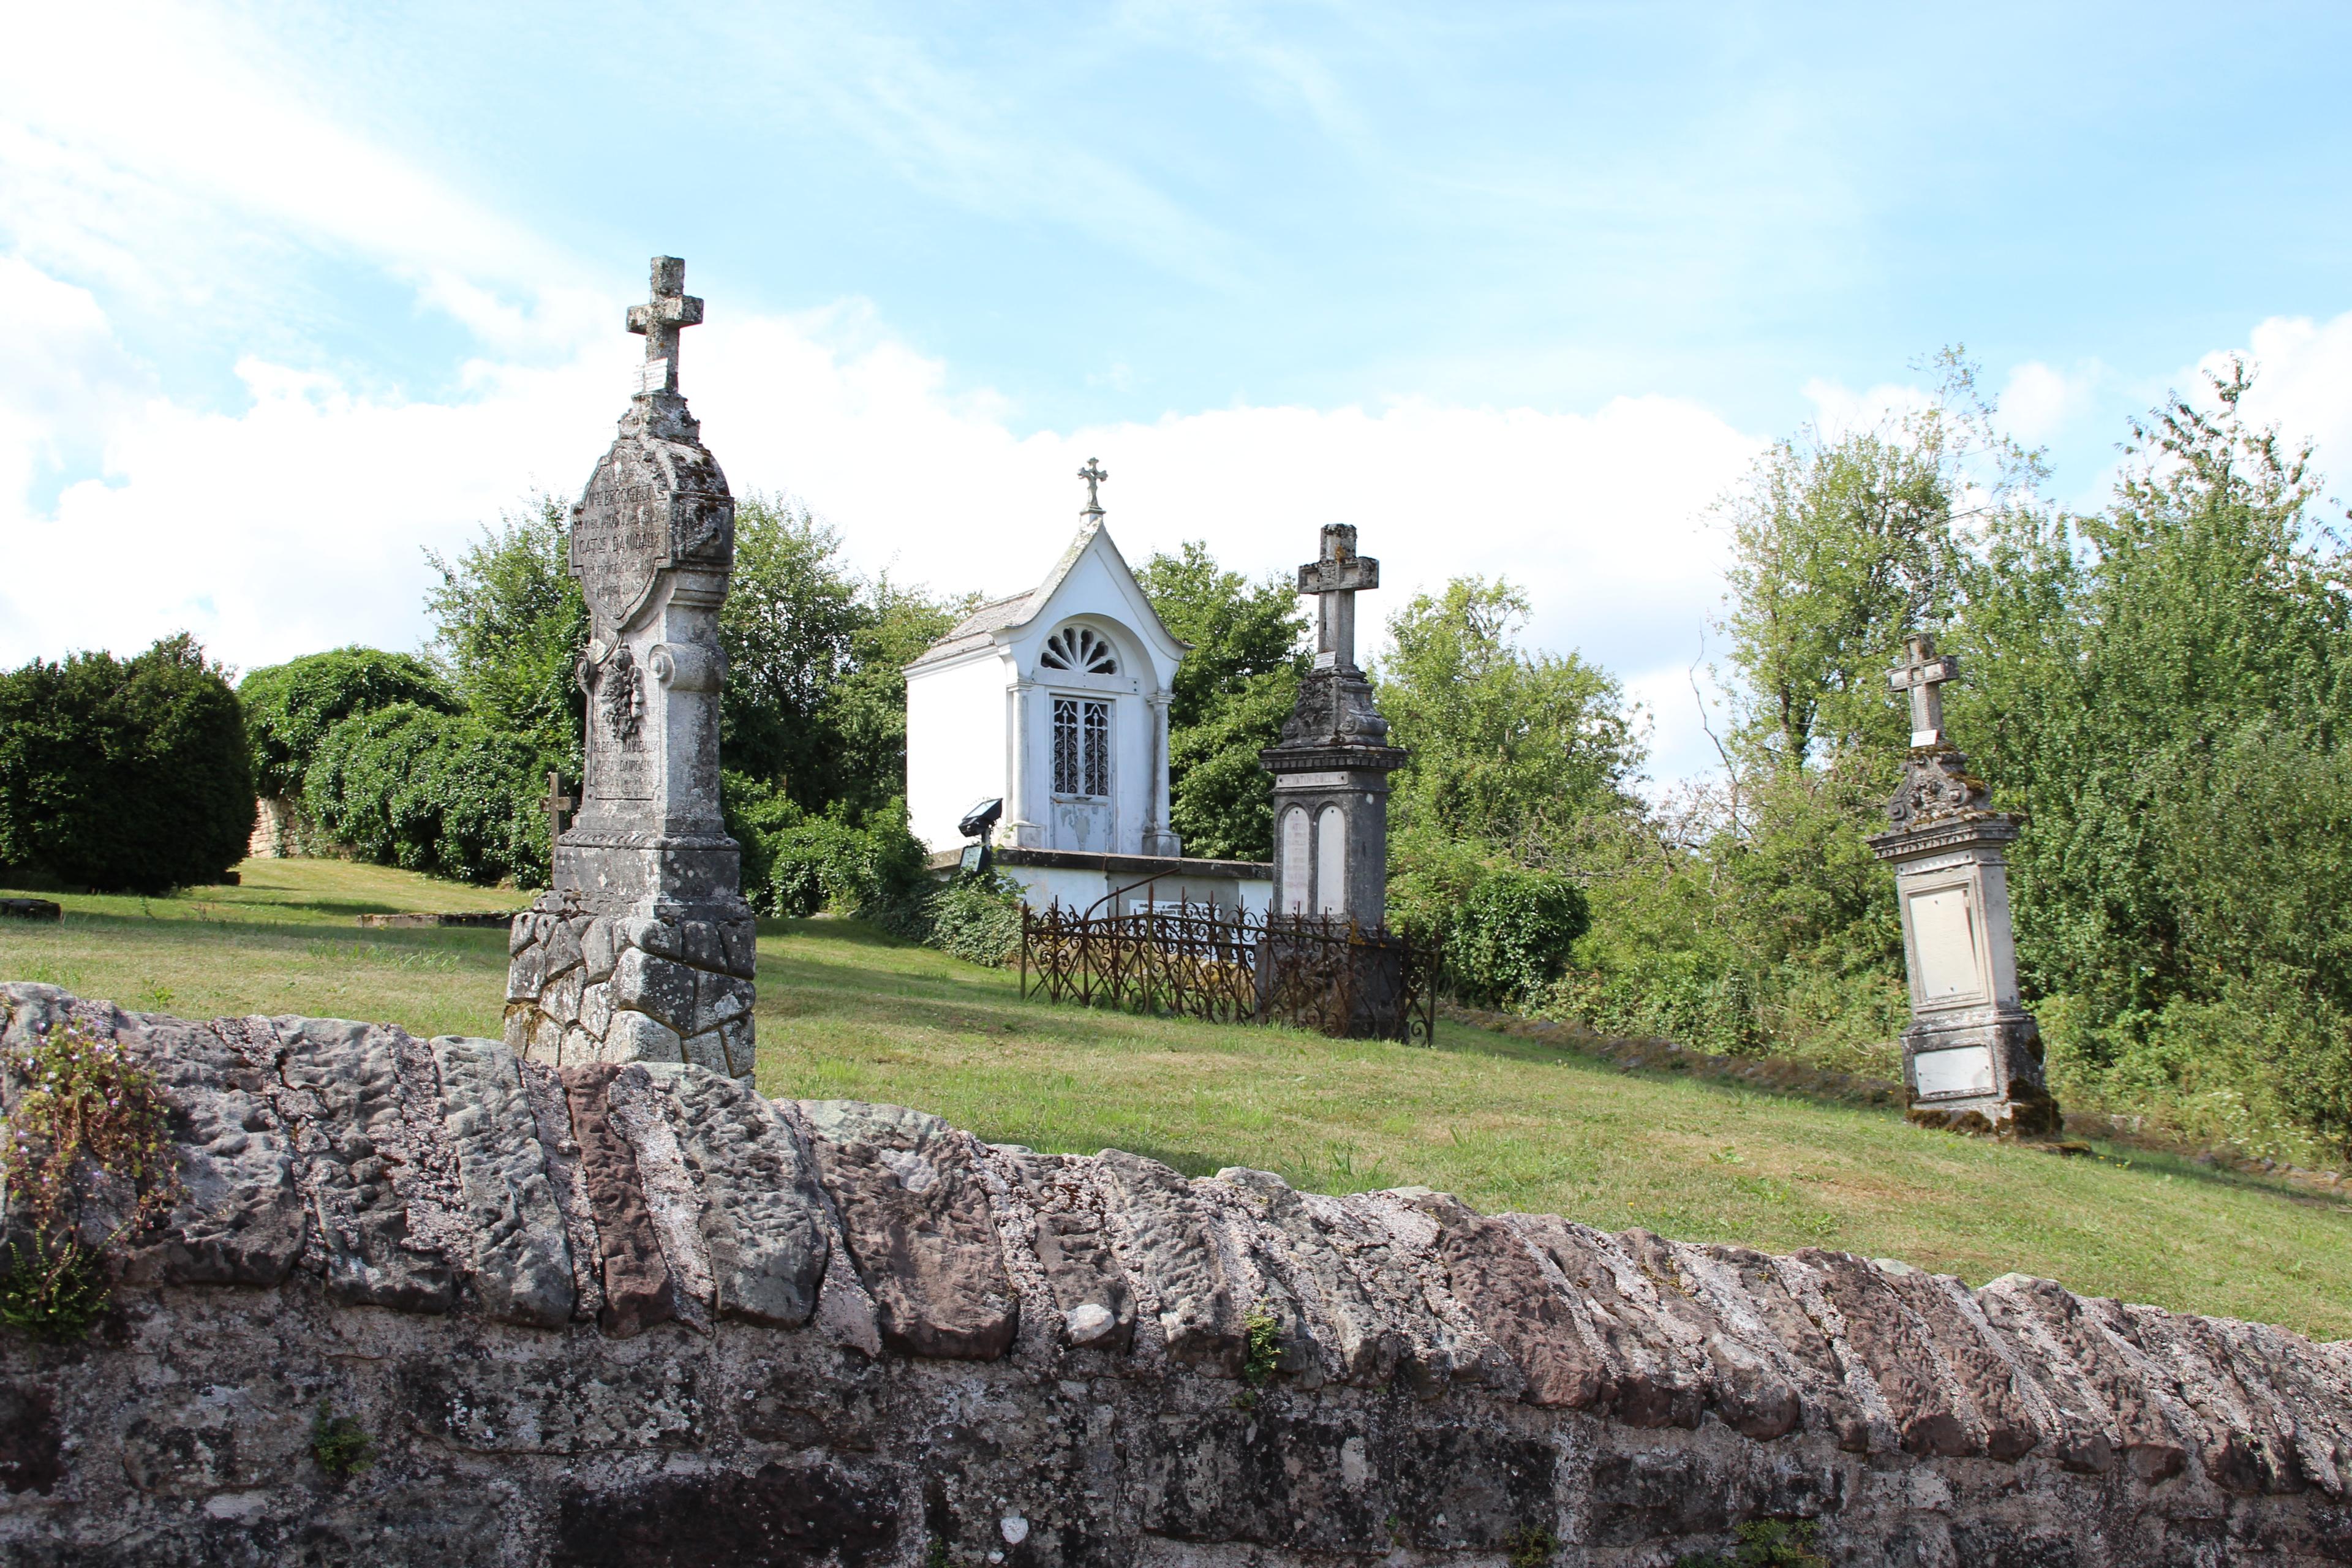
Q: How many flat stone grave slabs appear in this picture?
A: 2